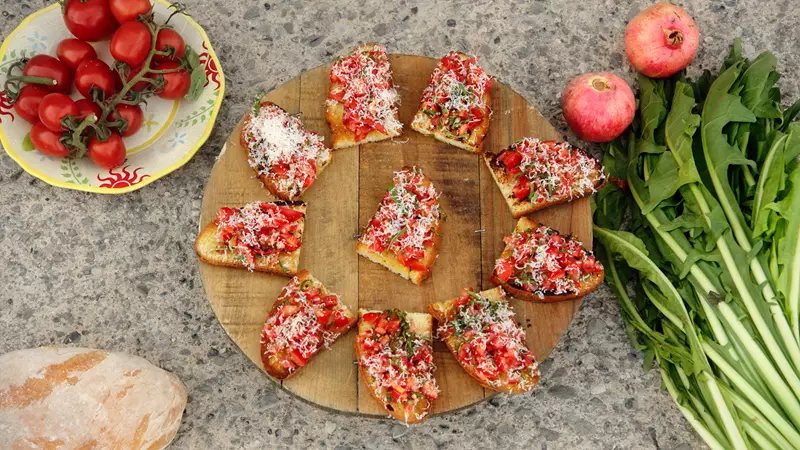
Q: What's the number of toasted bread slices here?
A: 10